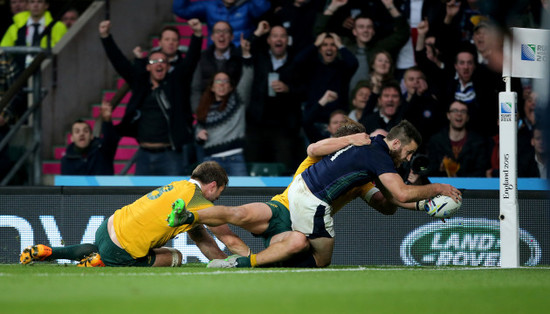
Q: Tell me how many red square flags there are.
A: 0